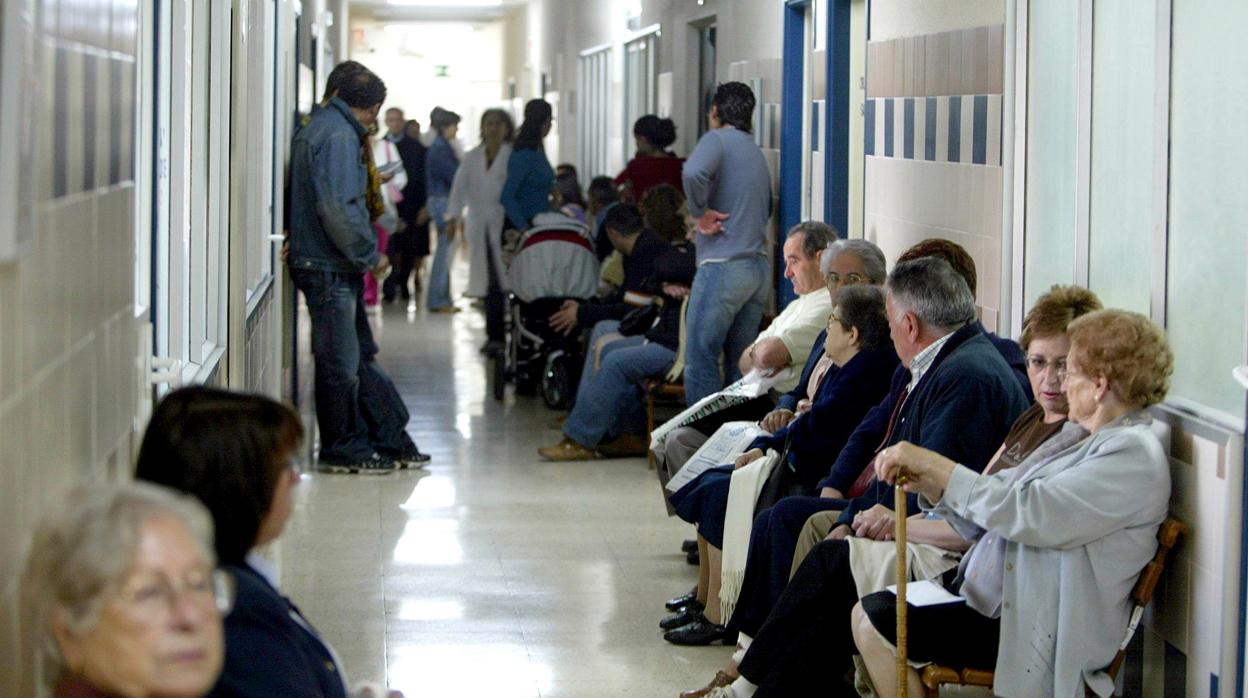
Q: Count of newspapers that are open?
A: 0